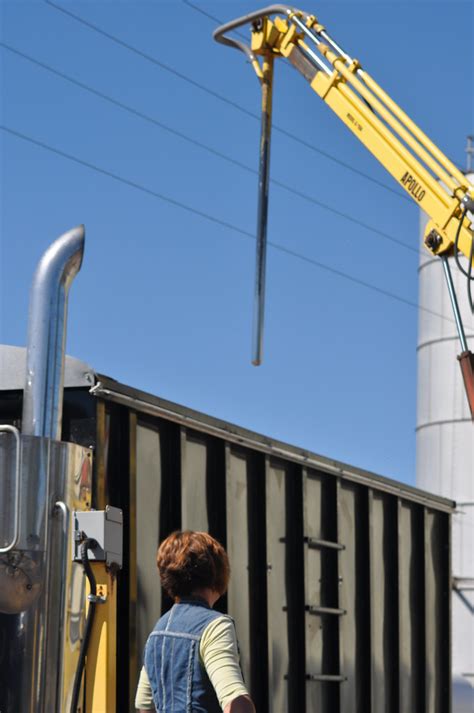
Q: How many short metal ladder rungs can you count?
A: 3